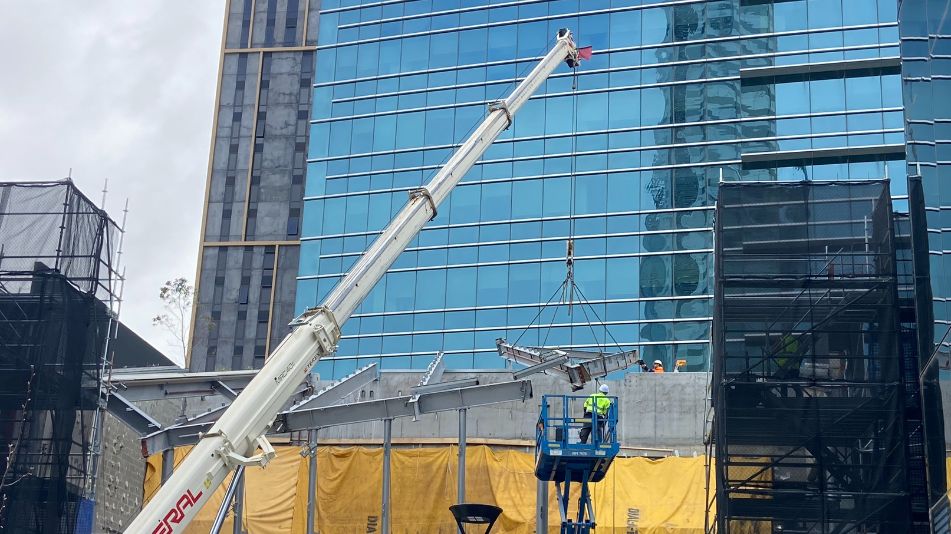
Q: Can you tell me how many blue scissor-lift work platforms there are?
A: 1